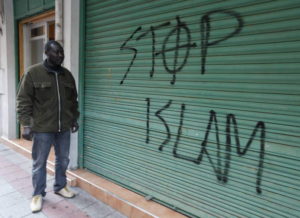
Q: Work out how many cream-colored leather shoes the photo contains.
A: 2